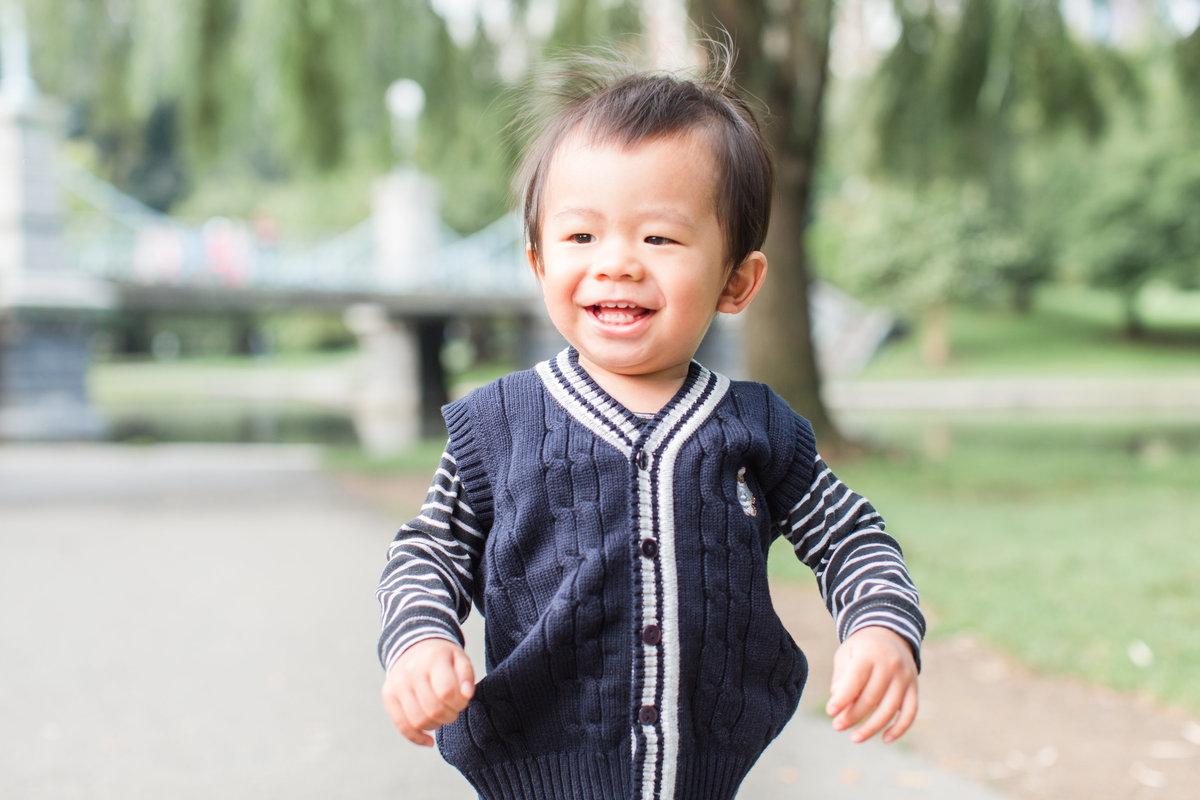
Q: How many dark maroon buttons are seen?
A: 4